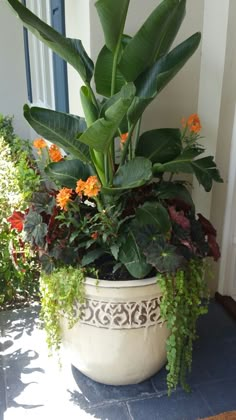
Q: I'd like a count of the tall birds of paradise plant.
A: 1